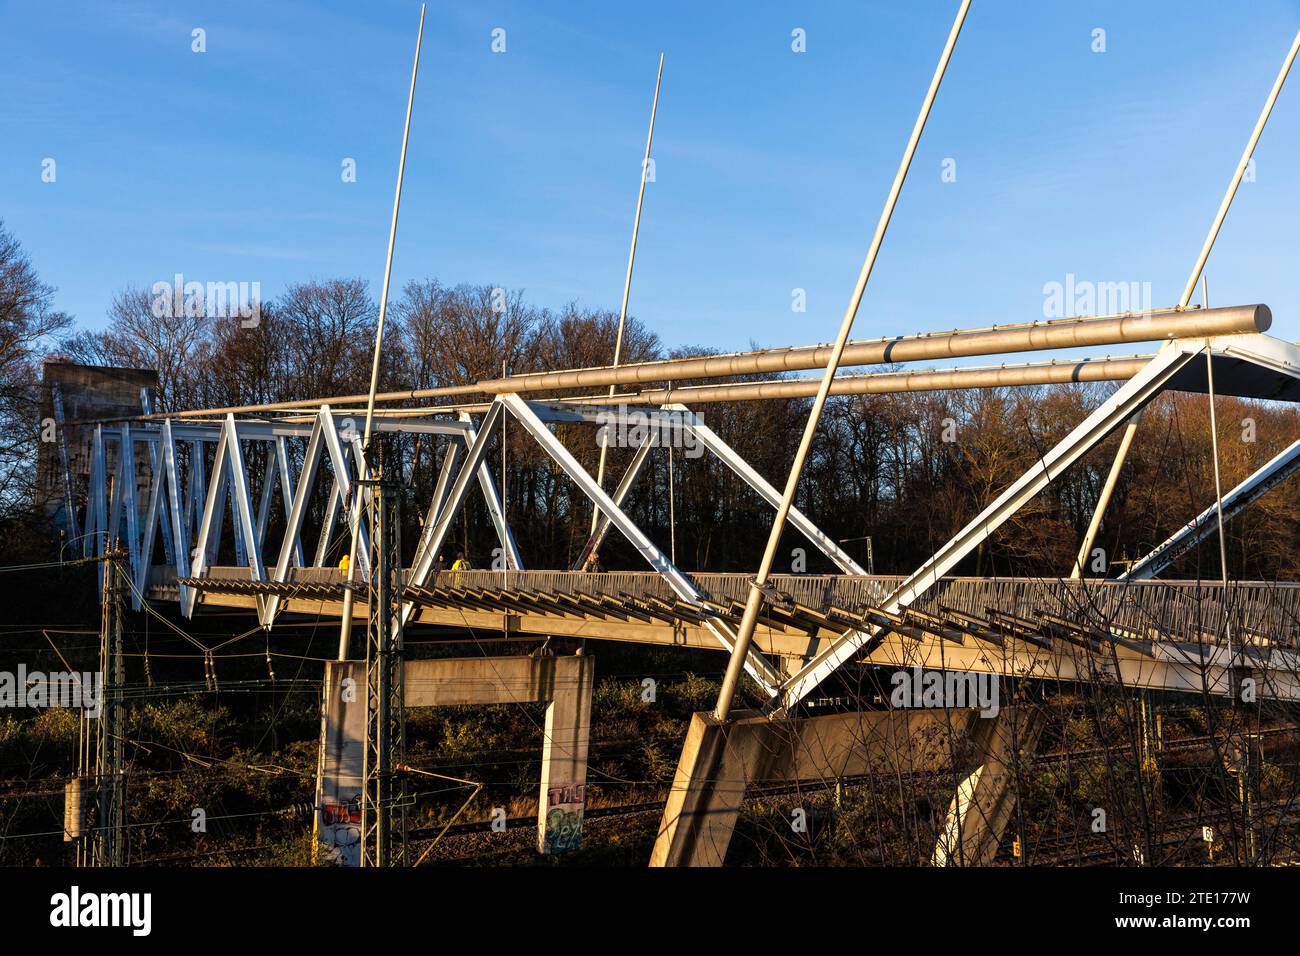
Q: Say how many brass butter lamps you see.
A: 0